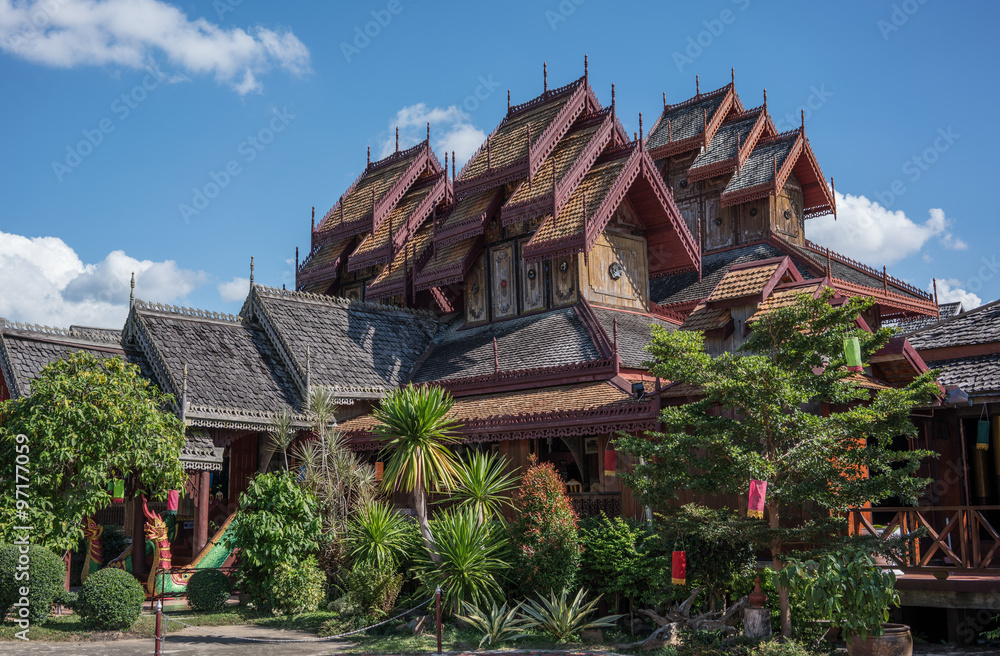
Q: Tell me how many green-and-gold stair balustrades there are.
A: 2